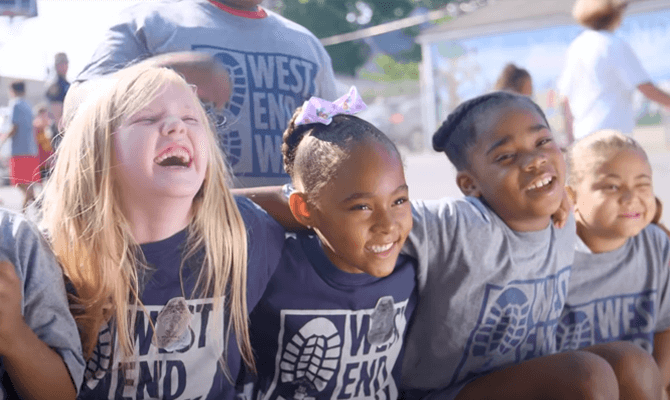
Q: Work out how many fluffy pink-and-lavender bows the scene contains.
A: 1